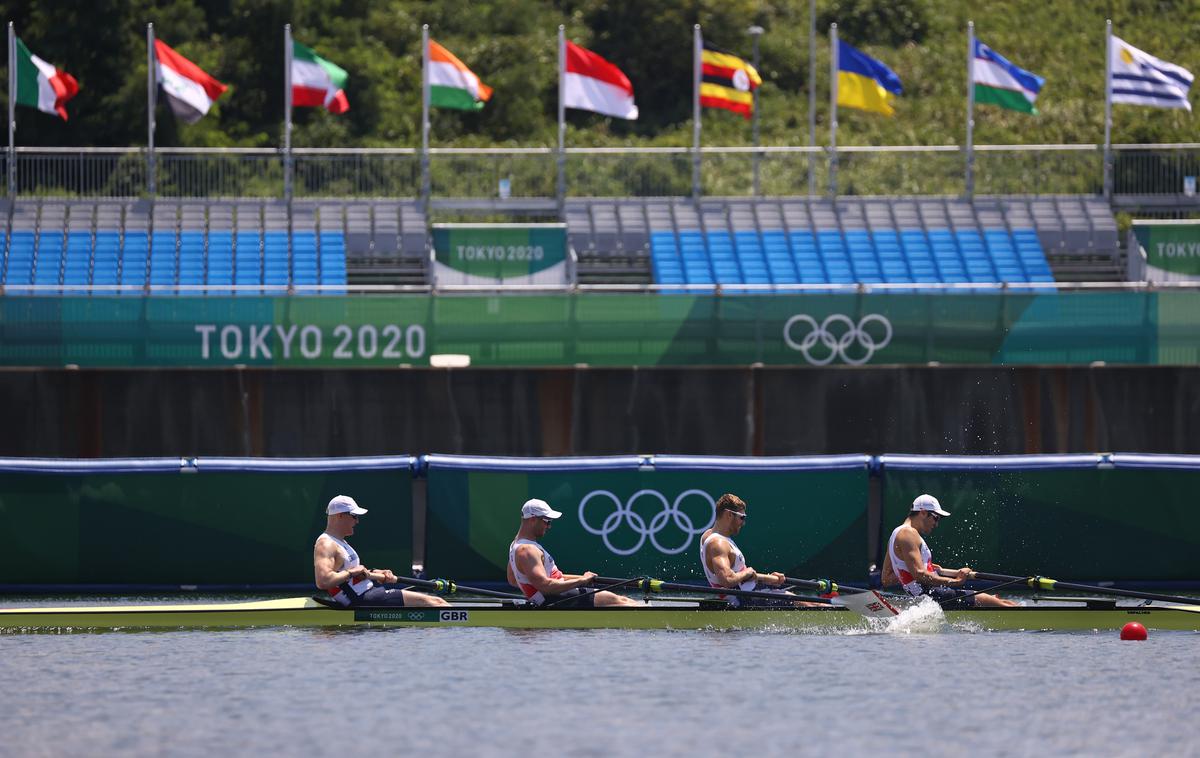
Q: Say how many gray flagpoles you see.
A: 9